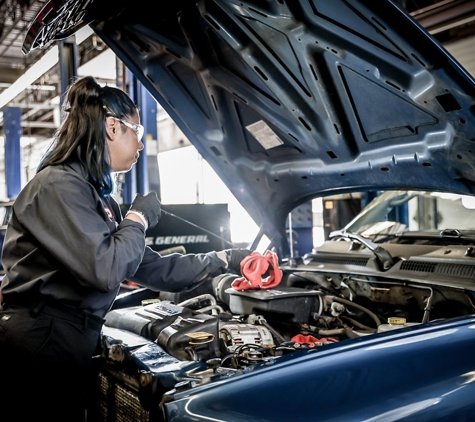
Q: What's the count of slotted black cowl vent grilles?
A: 2